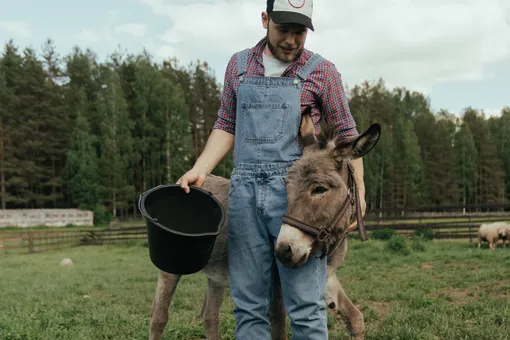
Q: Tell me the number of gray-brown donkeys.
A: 1